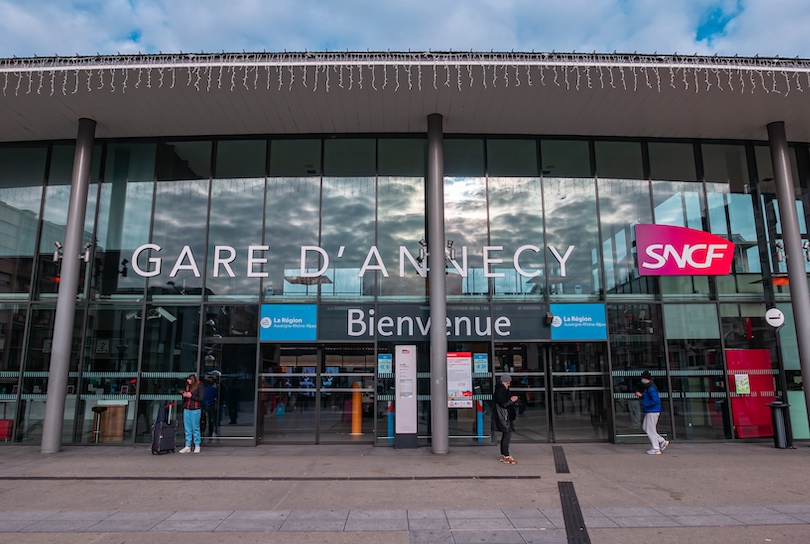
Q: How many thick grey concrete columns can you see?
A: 3